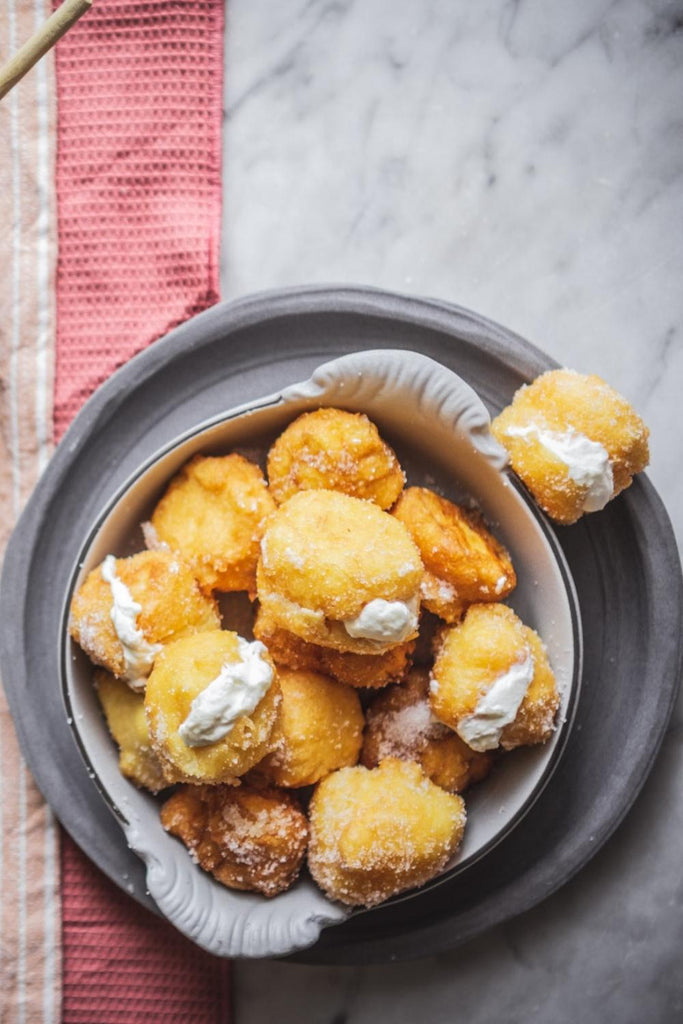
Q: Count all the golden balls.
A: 14